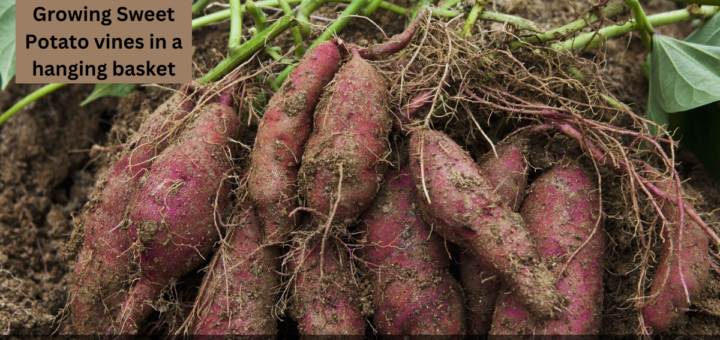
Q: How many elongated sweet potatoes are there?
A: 11